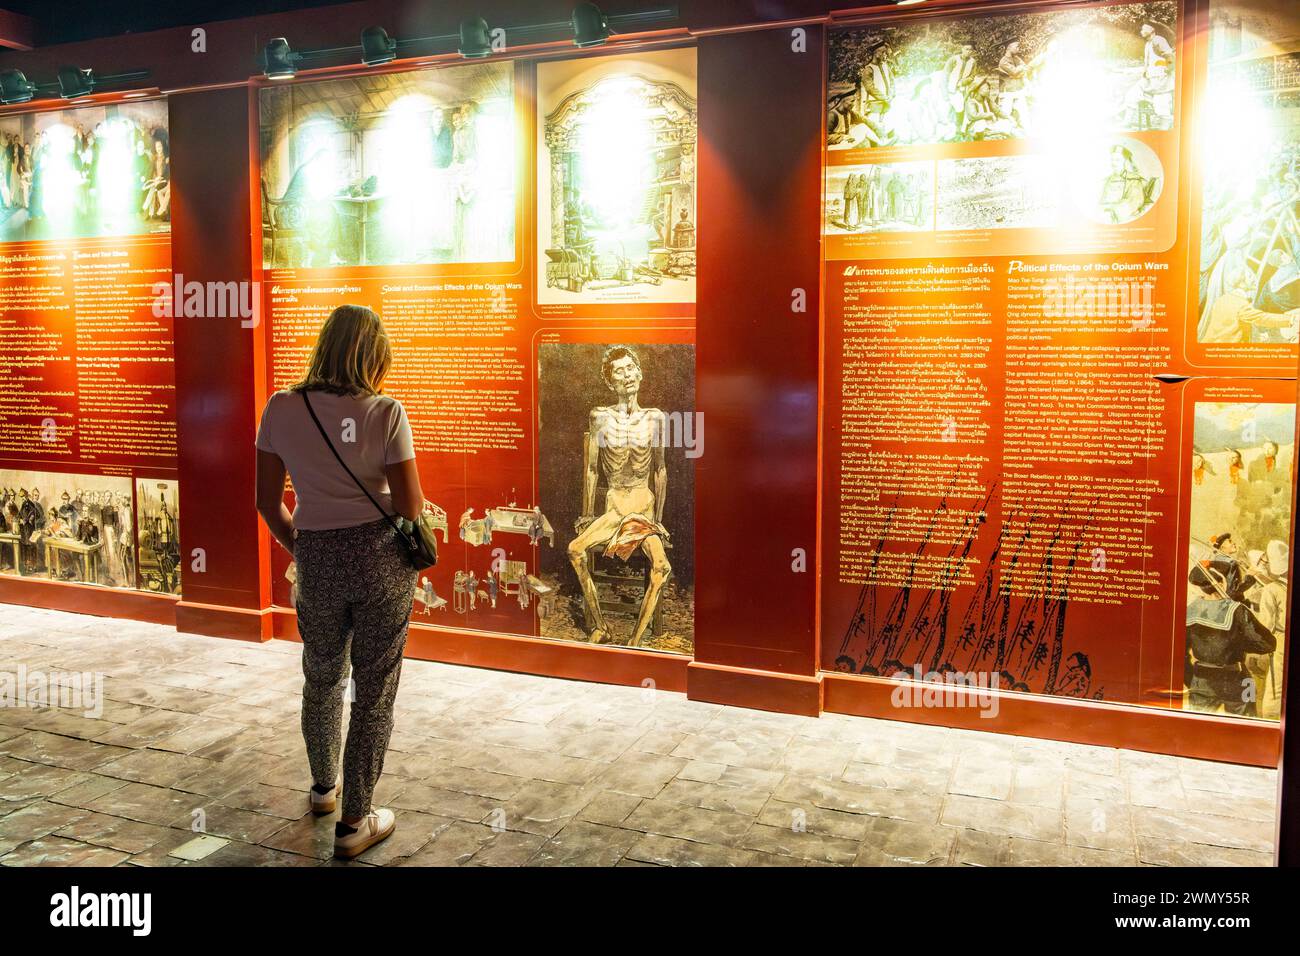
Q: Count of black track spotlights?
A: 6